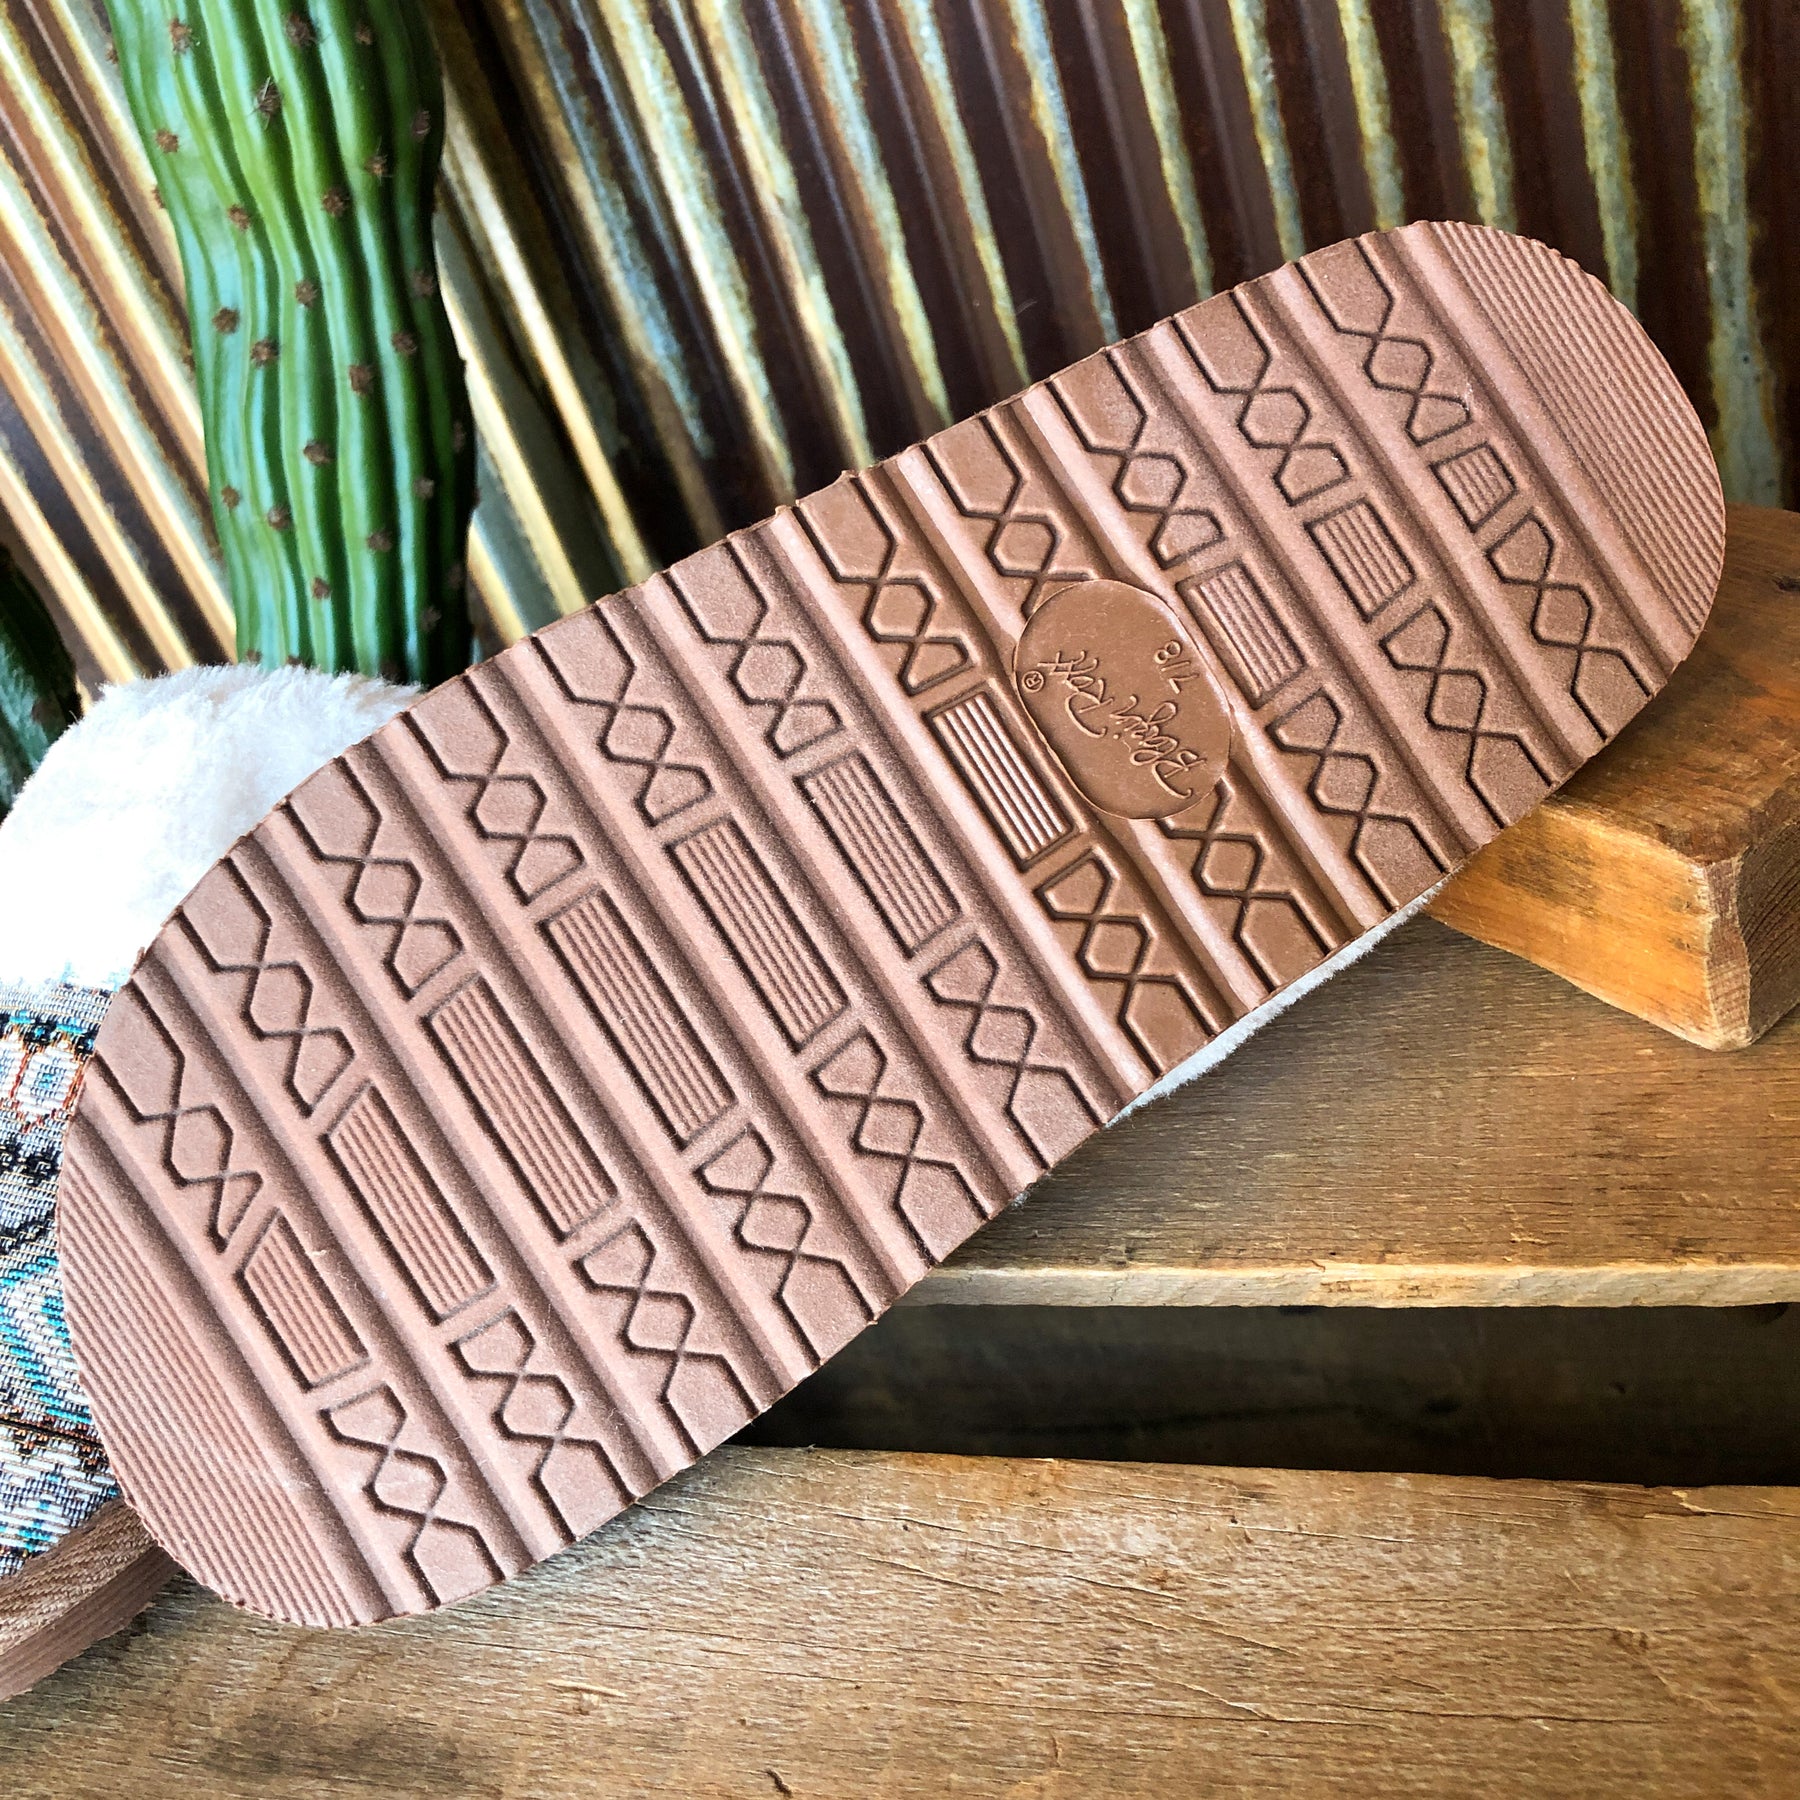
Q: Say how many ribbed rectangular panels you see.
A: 10